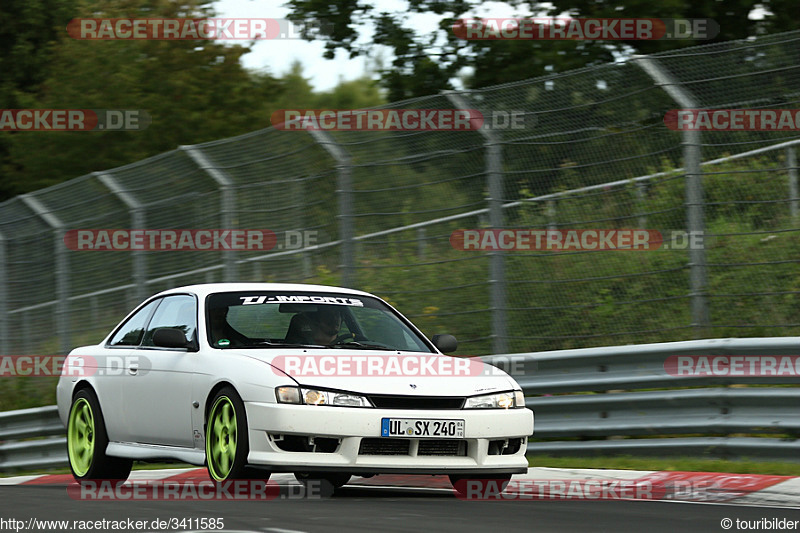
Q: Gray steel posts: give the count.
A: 7